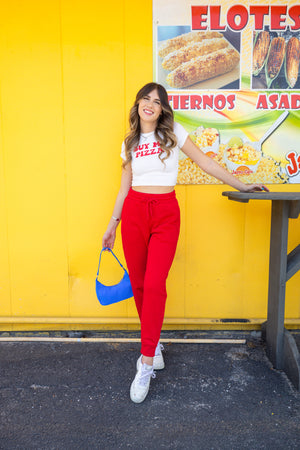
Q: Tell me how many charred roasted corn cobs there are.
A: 3